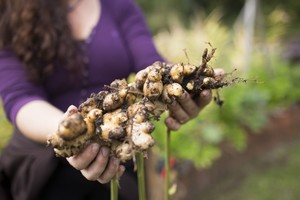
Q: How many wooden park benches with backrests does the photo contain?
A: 0